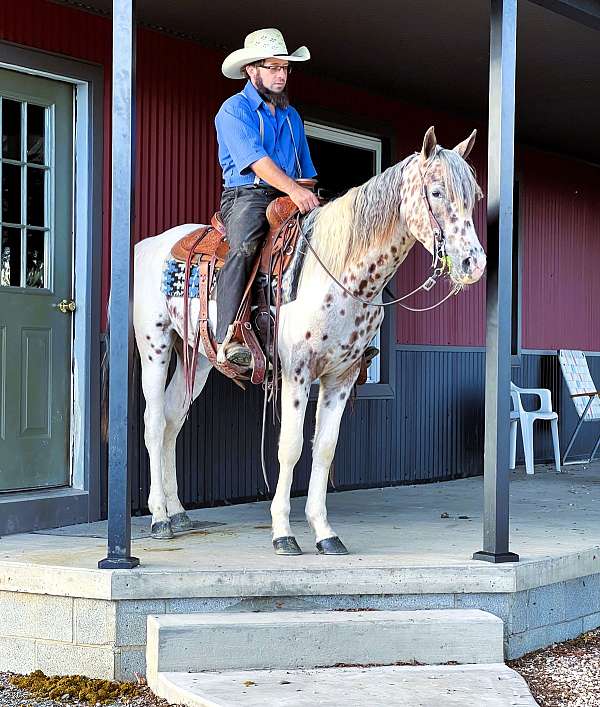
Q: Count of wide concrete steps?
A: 2